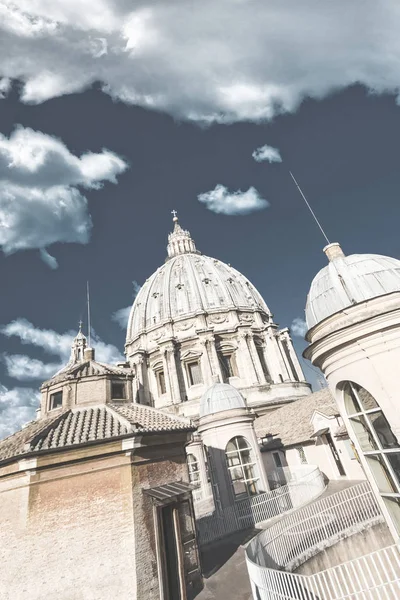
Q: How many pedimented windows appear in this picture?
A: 3